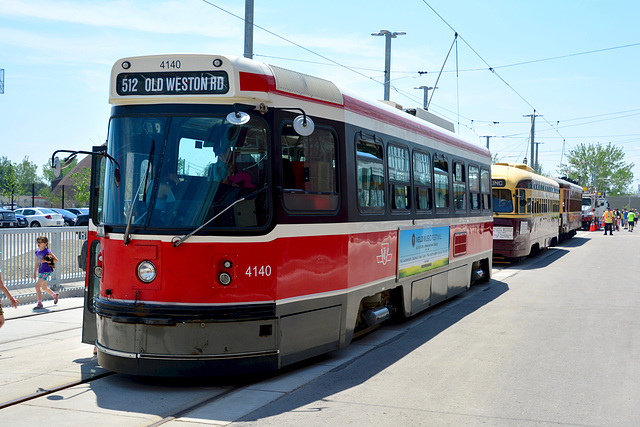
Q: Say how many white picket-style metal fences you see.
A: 1